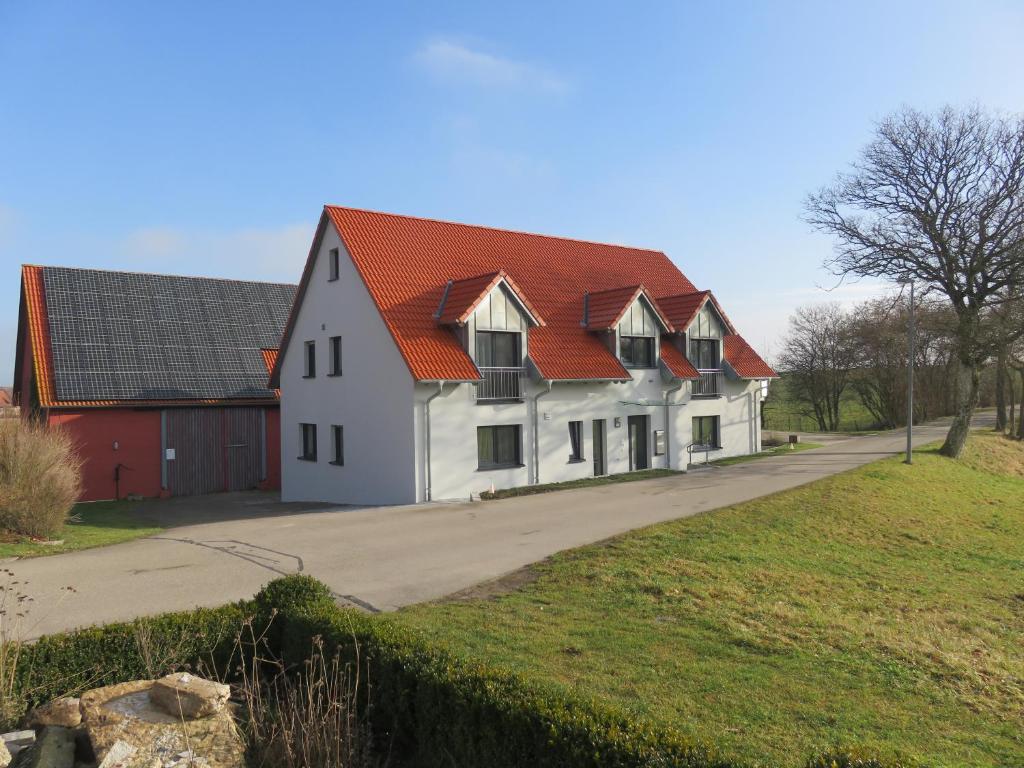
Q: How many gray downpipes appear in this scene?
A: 4